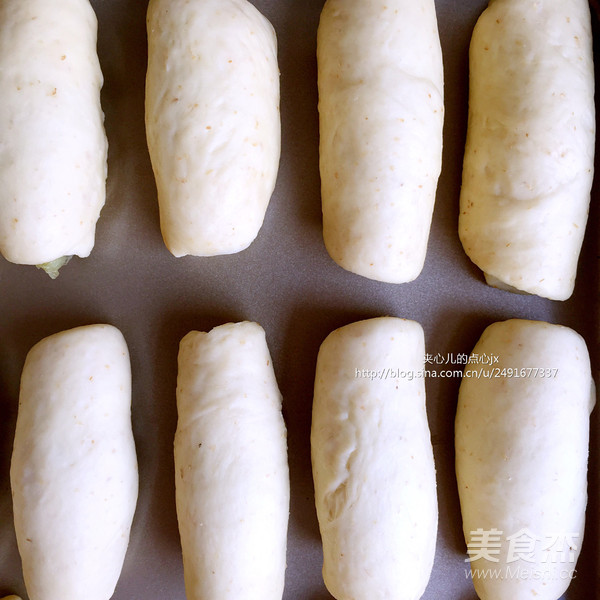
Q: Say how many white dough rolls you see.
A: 8